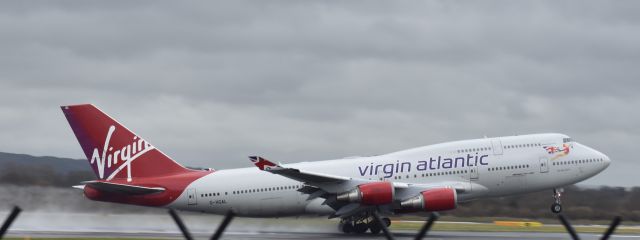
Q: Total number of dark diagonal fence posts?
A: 7